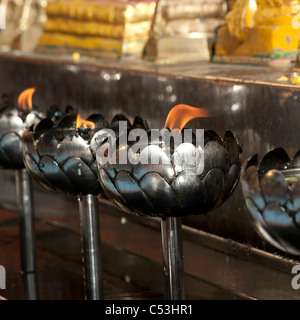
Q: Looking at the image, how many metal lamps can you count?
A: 4